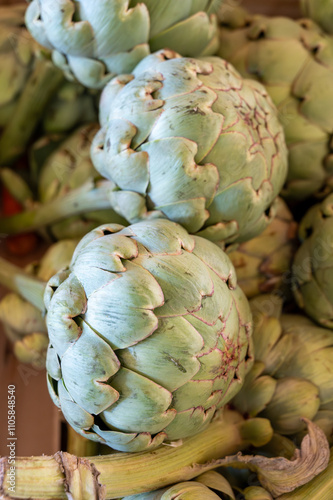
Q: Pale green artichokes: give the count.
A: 3